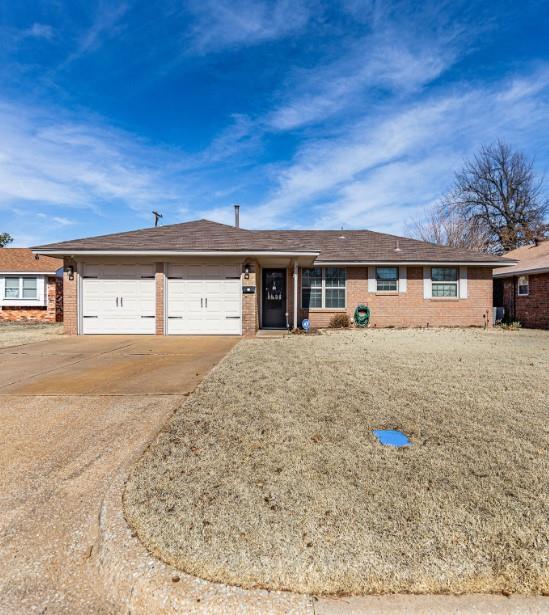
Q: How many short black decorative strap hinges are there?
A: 8